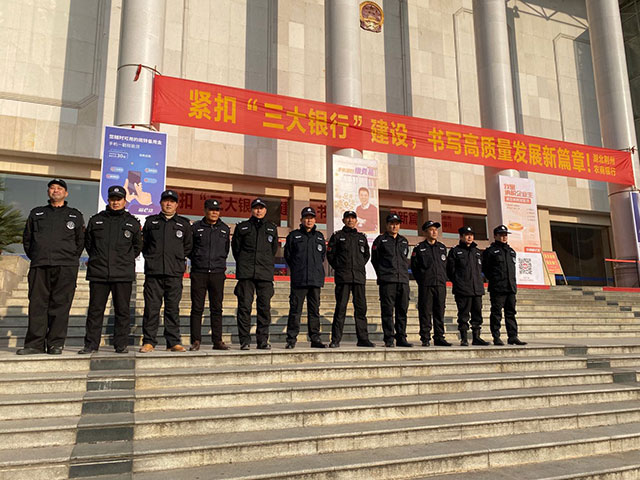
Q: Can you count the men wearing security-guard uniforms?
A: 11